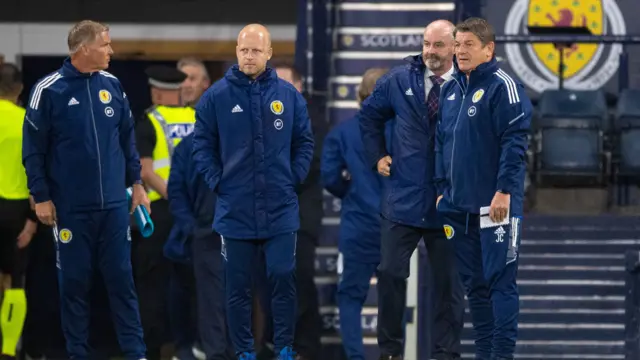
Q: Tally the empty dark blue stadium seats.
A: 2